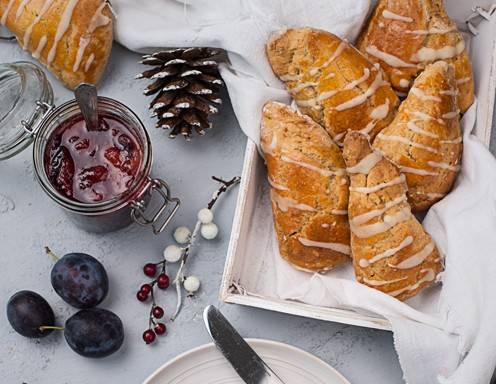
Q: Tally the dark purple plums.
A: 3